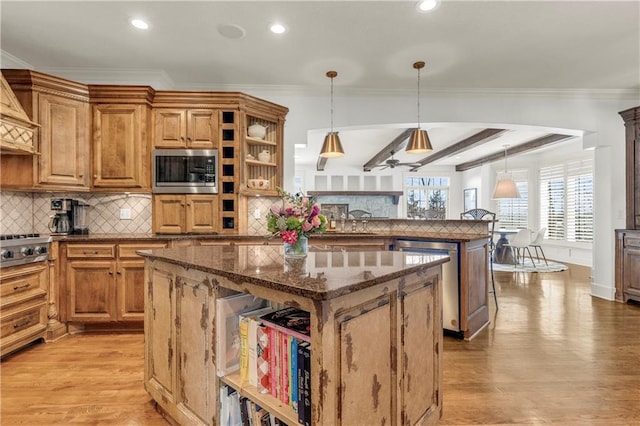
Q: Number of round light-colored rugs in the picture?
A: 1